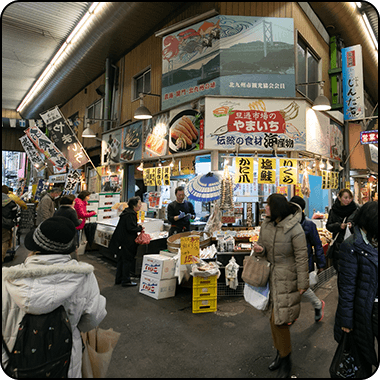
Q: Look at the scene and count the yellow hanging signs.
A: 11